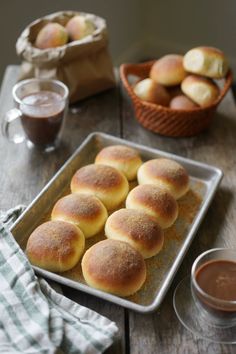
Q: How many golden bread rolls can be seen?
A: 15